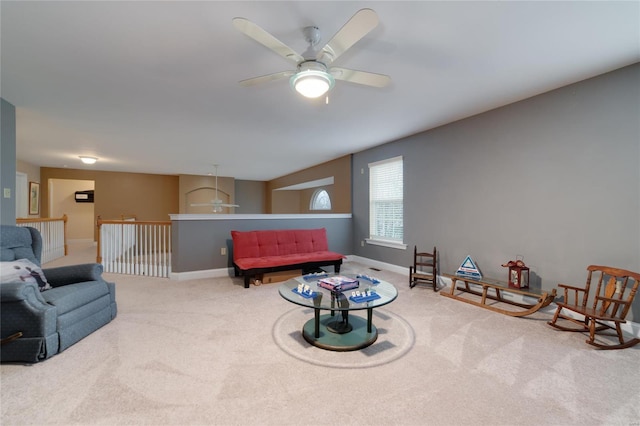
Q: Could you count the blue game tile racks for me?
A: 4